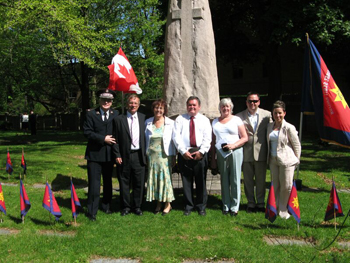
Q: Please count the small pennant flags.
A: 9